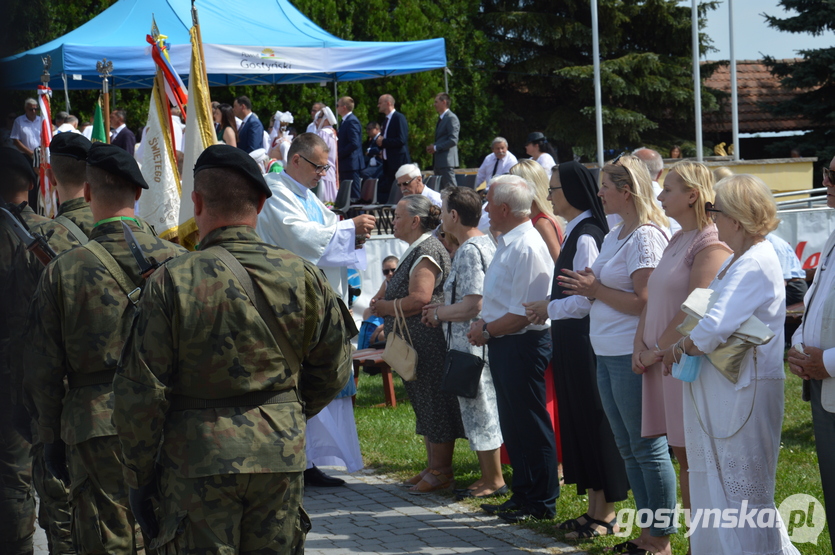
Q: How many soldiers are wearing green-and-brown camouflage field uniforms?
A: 4